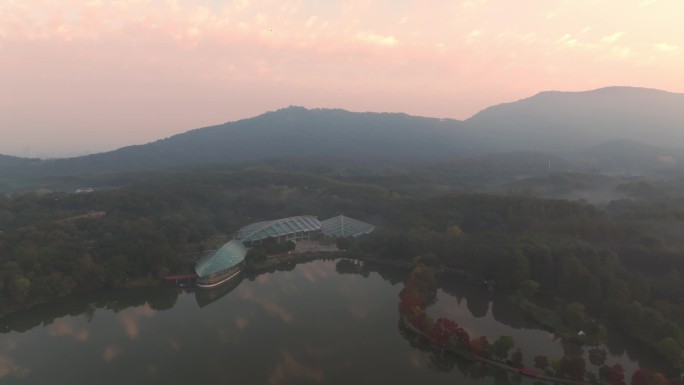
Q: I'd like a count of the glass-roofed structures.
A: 3